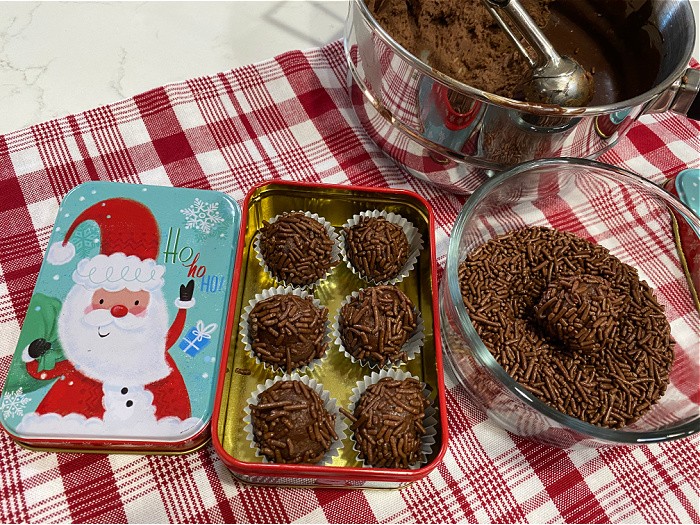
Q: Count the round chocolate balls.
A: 7